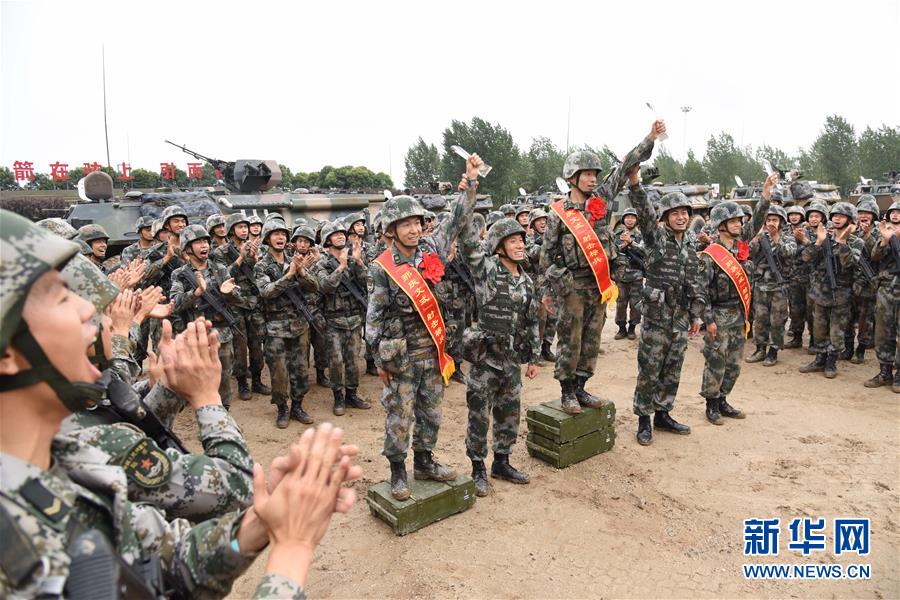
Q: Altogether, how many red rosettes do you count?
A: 3